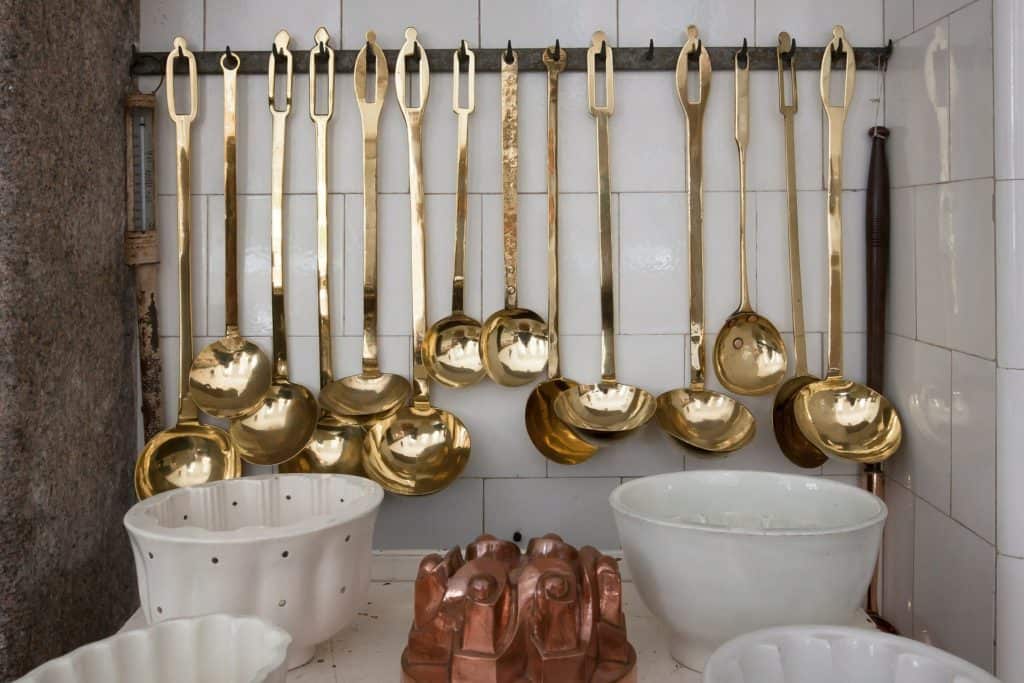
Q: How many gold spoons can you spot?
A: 14